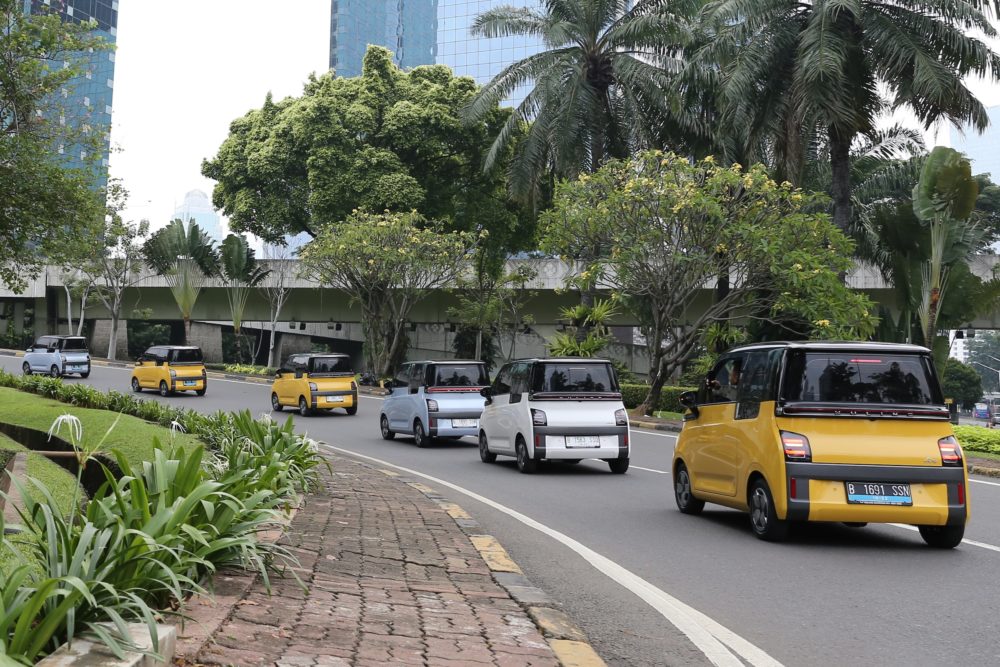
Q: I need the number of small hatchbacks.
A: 6